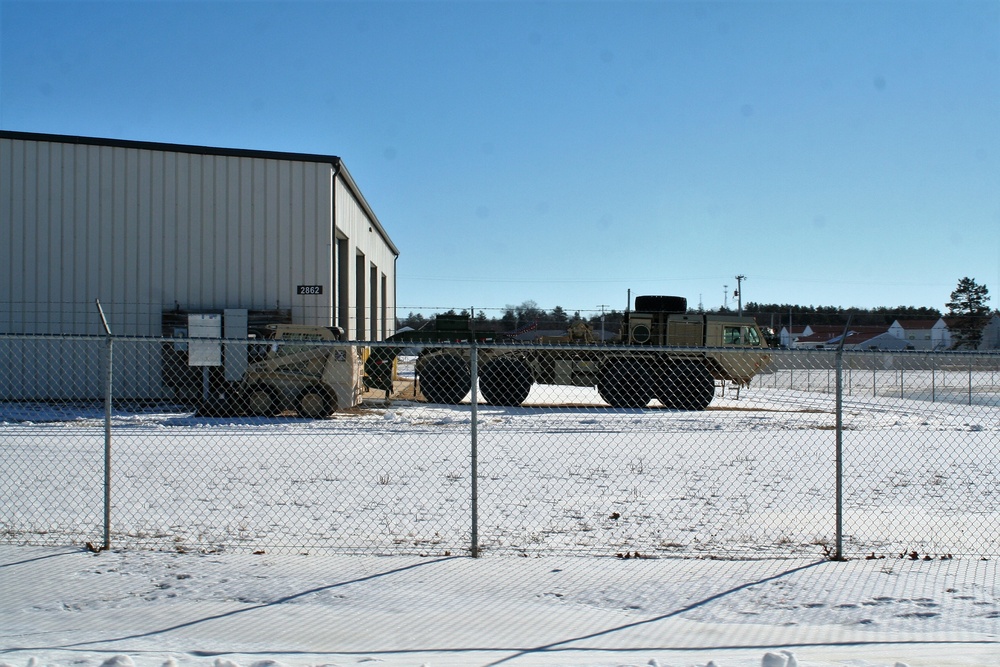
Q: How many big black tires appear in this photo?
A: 5